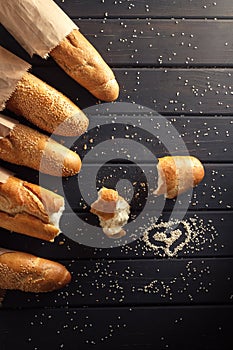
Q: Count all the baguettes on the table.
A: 5